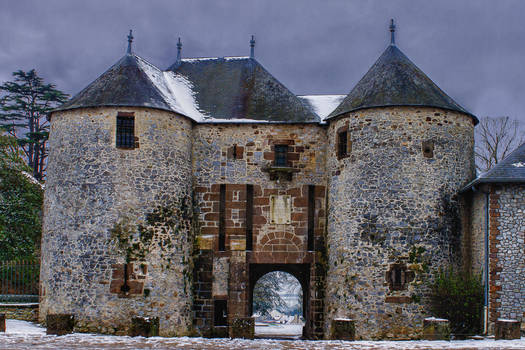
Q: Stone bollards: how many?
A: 7